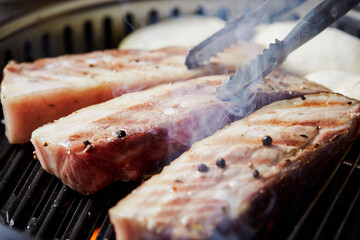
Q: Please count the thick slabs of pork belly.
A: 3